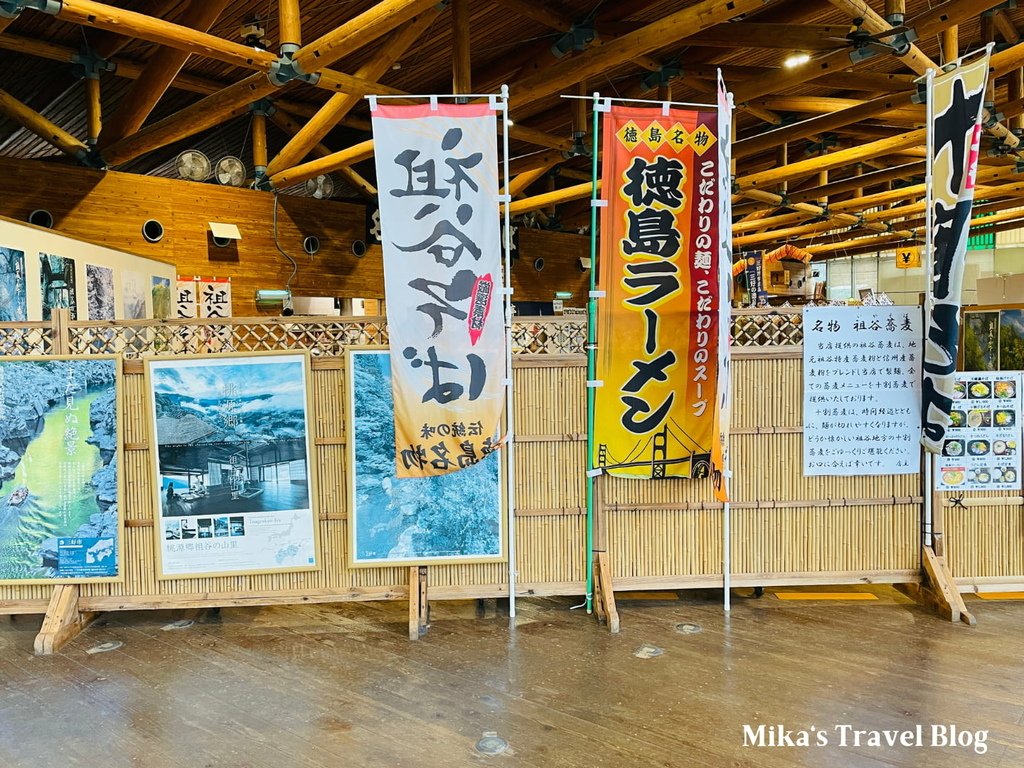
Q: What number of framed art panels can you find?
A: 3